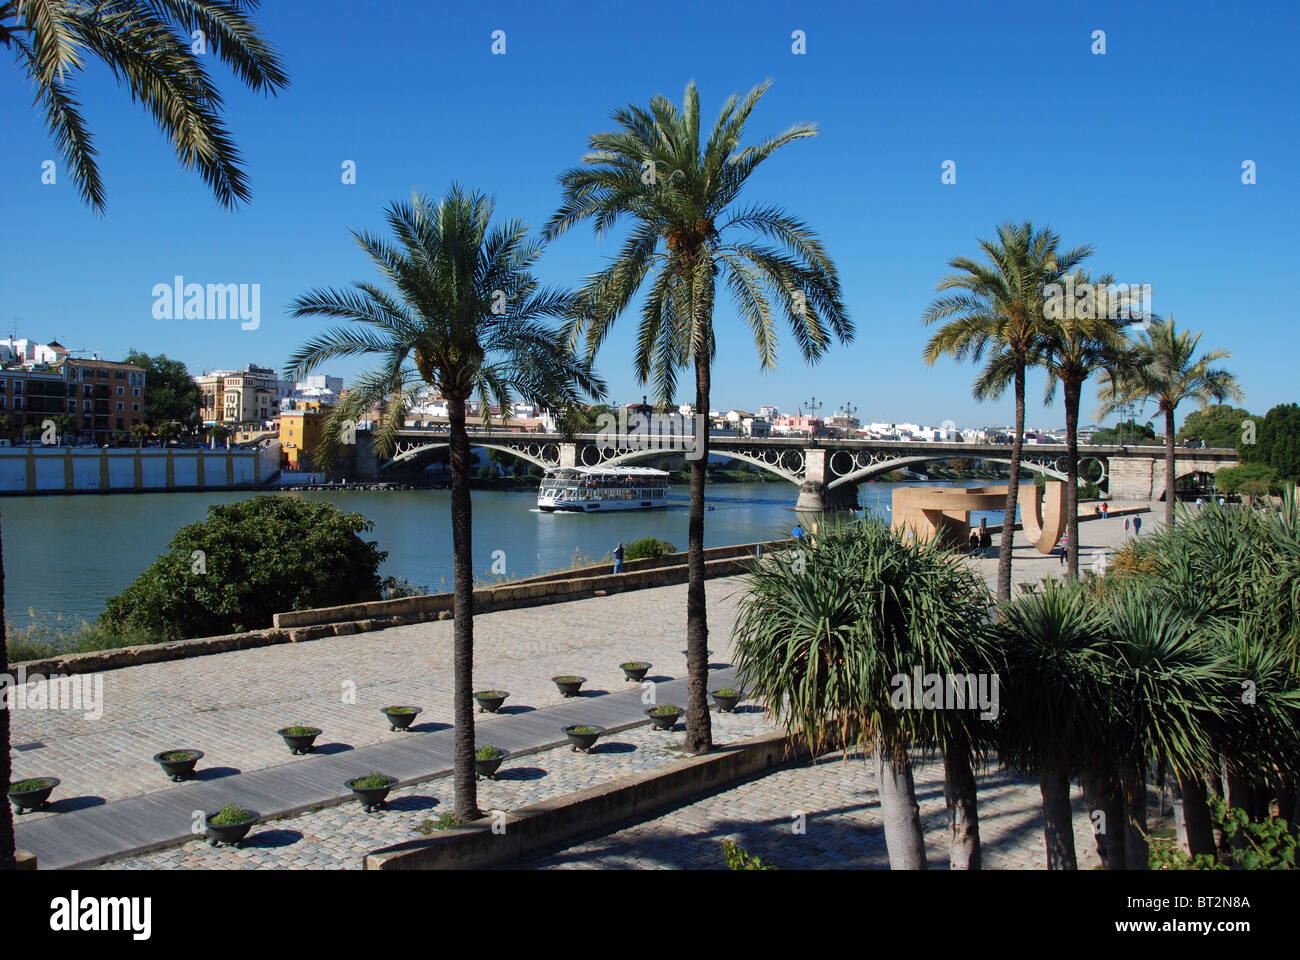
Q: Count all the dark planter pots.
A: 14